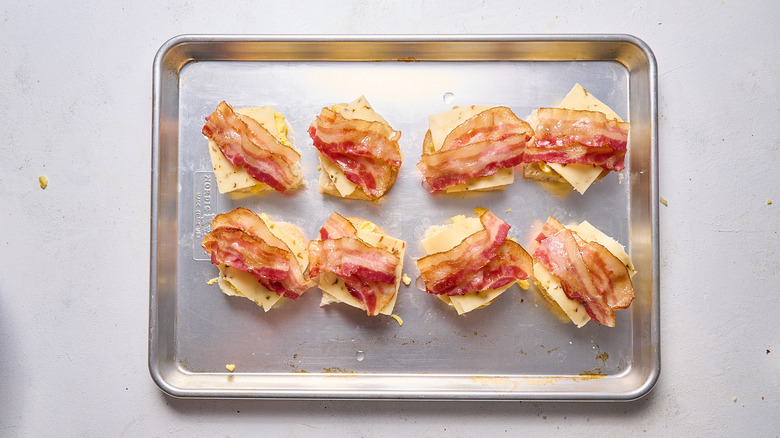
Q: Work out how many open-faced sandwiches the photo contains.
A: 8